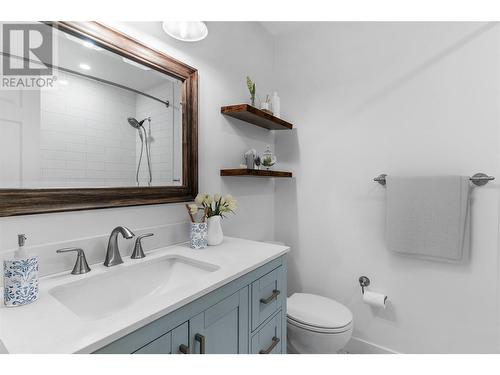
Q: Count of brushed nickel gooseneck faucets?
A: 1